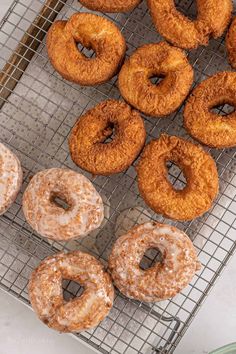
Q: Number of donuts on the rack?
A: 12